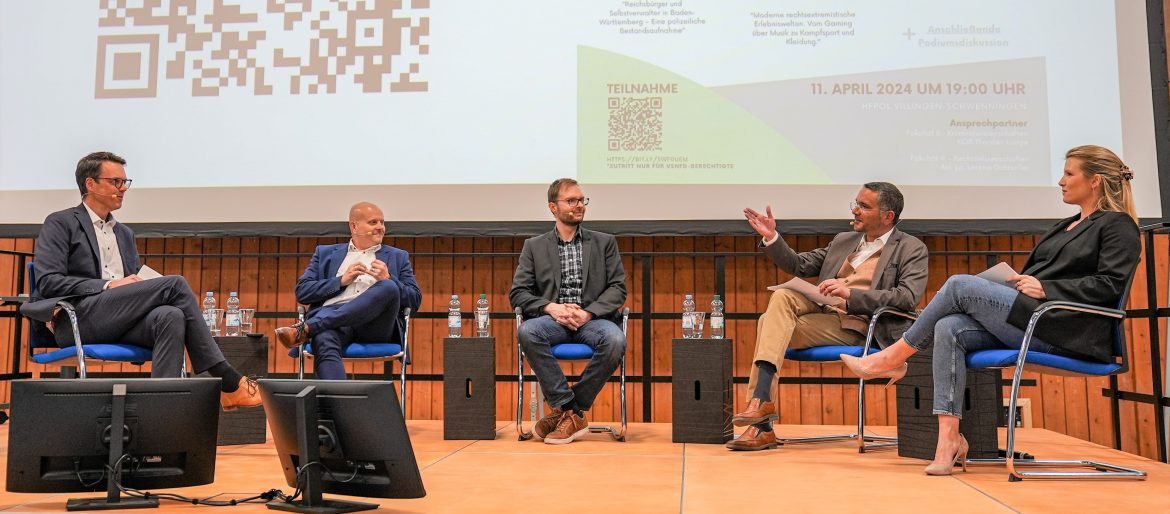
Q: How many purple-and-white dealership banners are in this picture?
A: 0